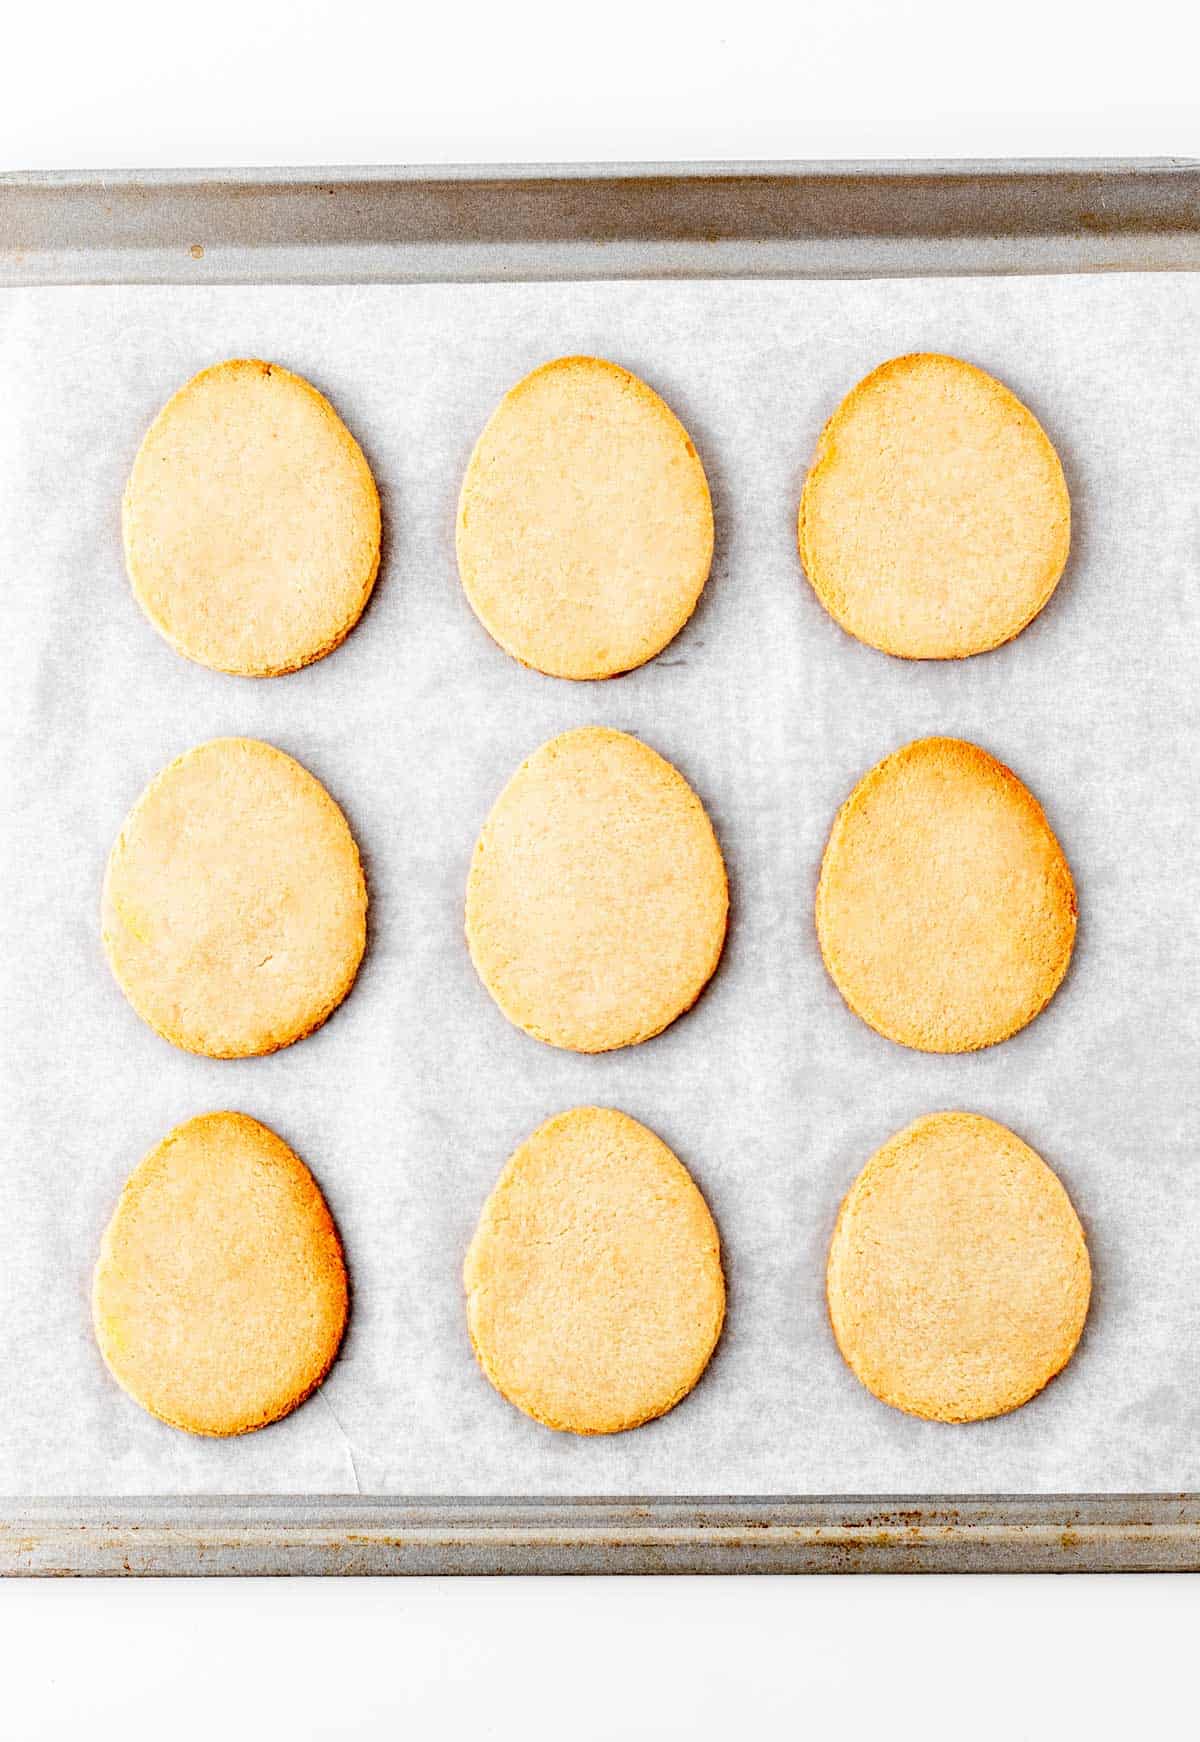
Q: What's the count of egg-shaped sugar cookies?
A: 9